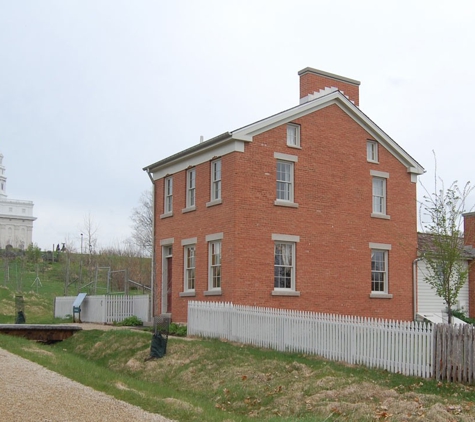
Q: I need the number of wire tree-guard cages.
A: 2